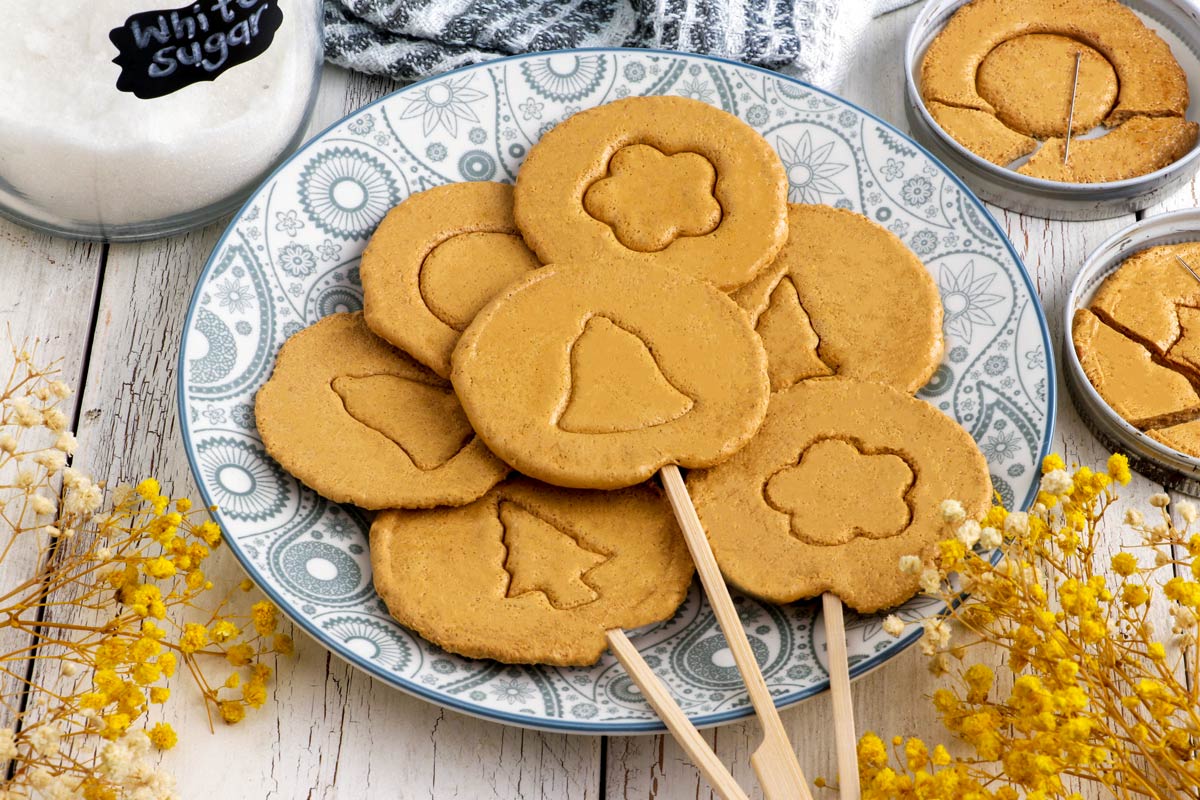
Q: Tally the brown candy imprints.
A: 9